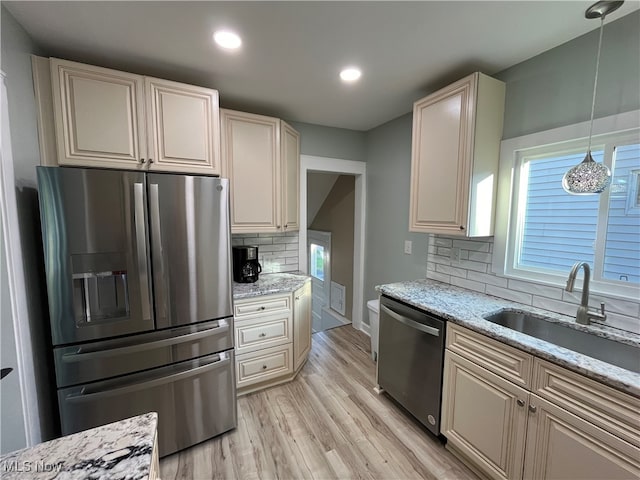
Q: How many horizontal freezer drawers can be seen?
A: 2